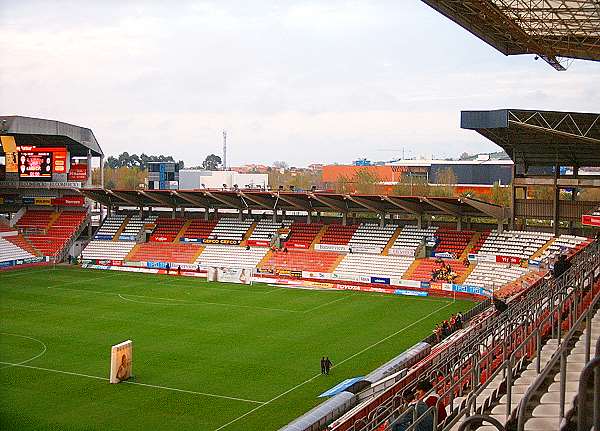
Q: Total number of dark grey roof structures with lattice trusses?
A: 2